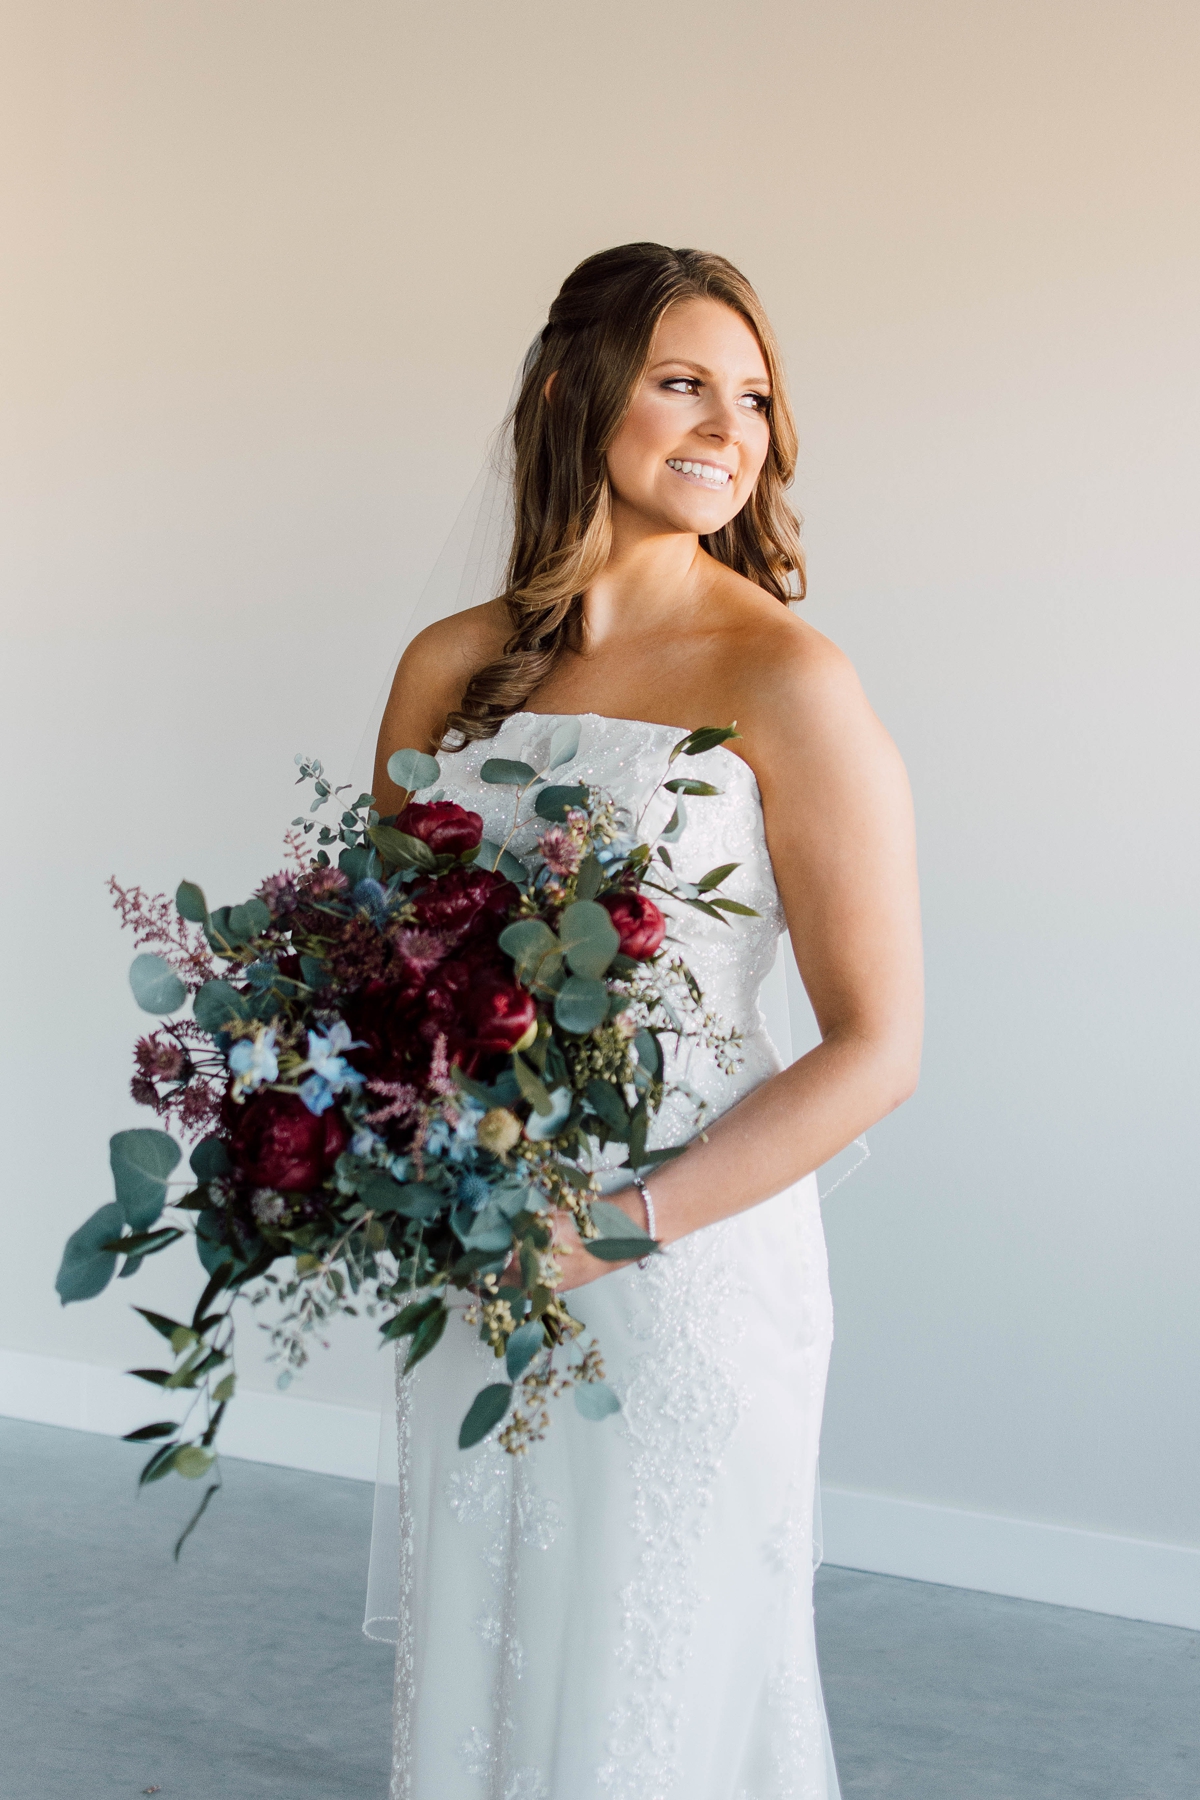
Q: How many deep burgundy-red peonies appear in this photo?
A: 6